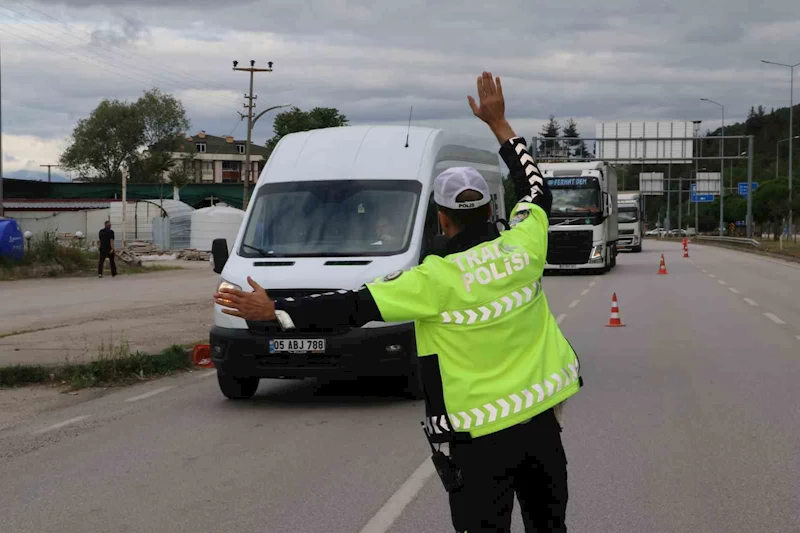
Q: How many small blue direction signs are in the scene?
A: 2